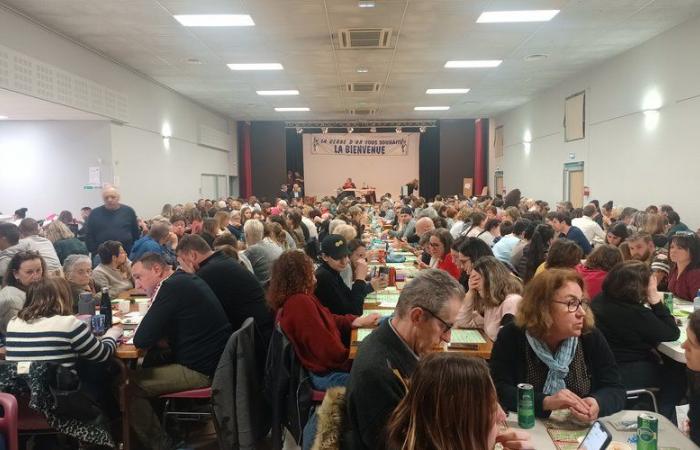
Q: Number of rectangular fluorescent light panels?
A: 8